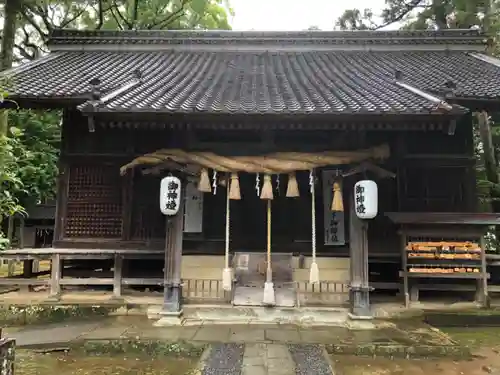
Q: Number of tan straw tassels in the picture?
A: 5